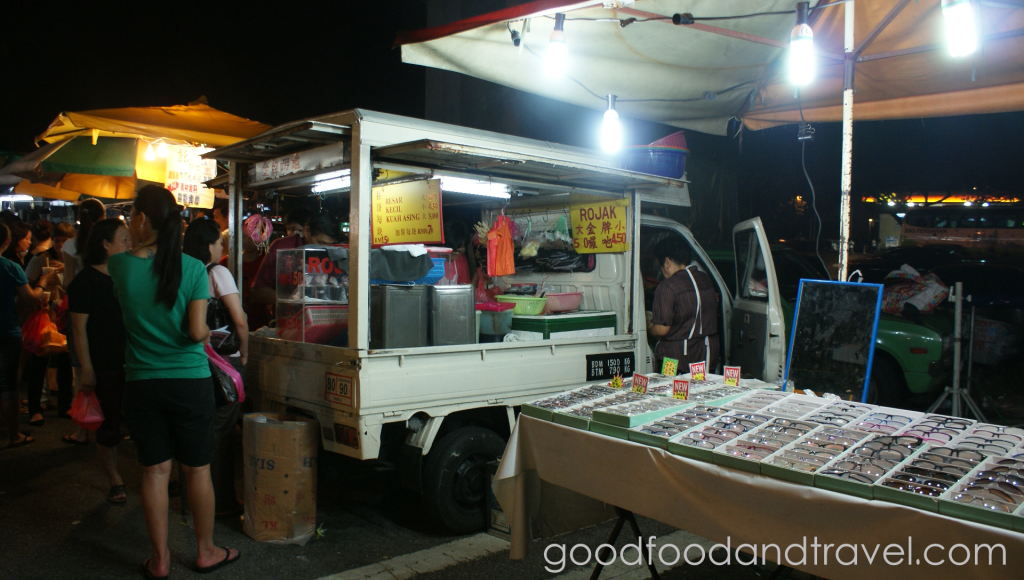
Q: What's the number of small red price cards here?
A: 4